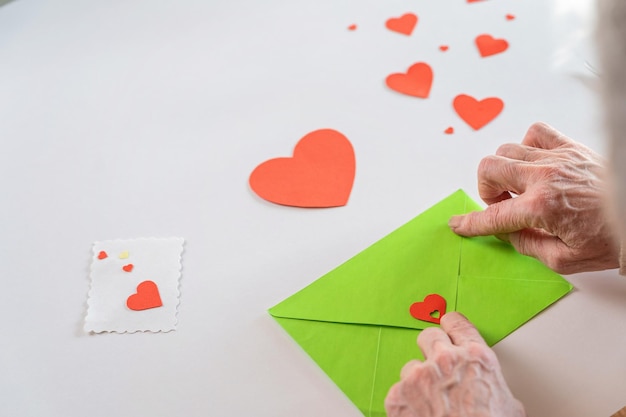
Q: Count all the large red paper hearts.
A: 1